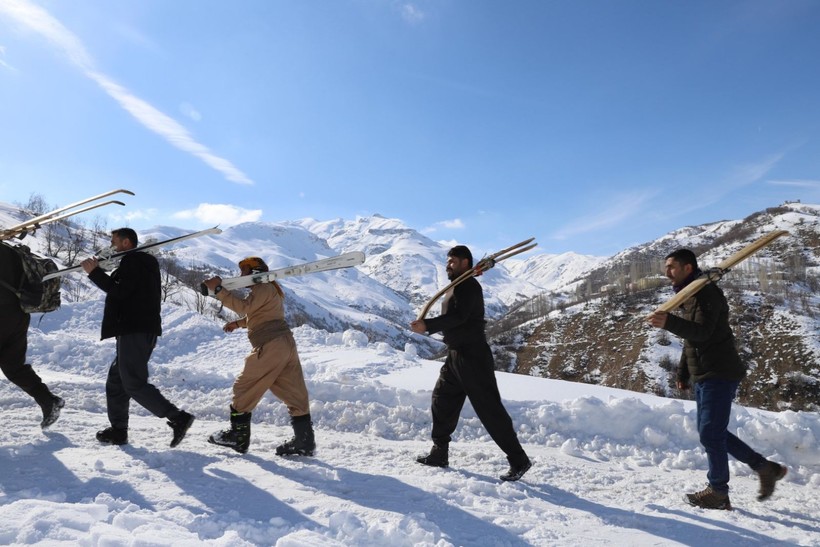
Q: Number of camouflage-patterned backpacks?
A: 1